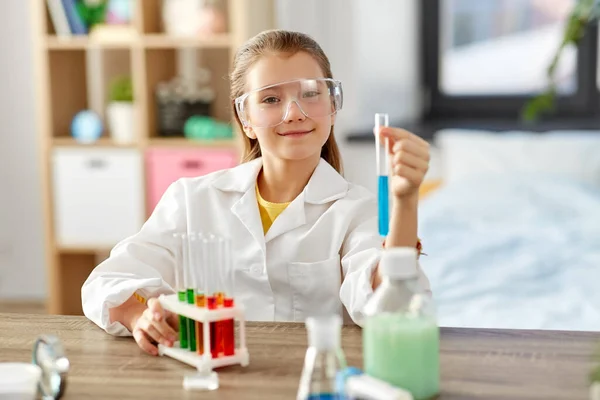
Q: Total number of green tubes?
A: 2